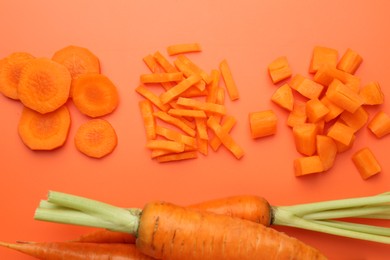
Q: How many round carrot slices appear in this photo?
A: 6